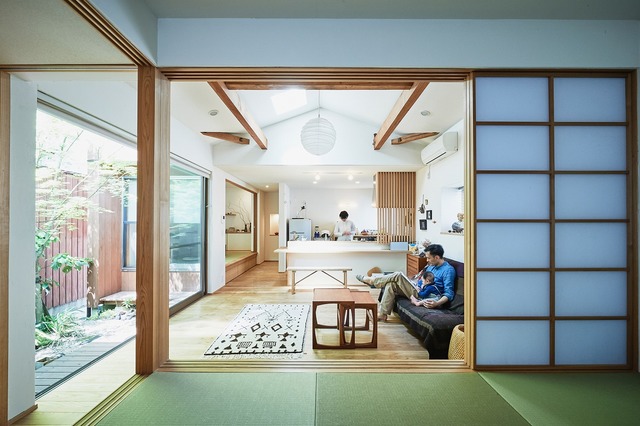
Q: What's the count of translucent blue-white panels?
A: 12